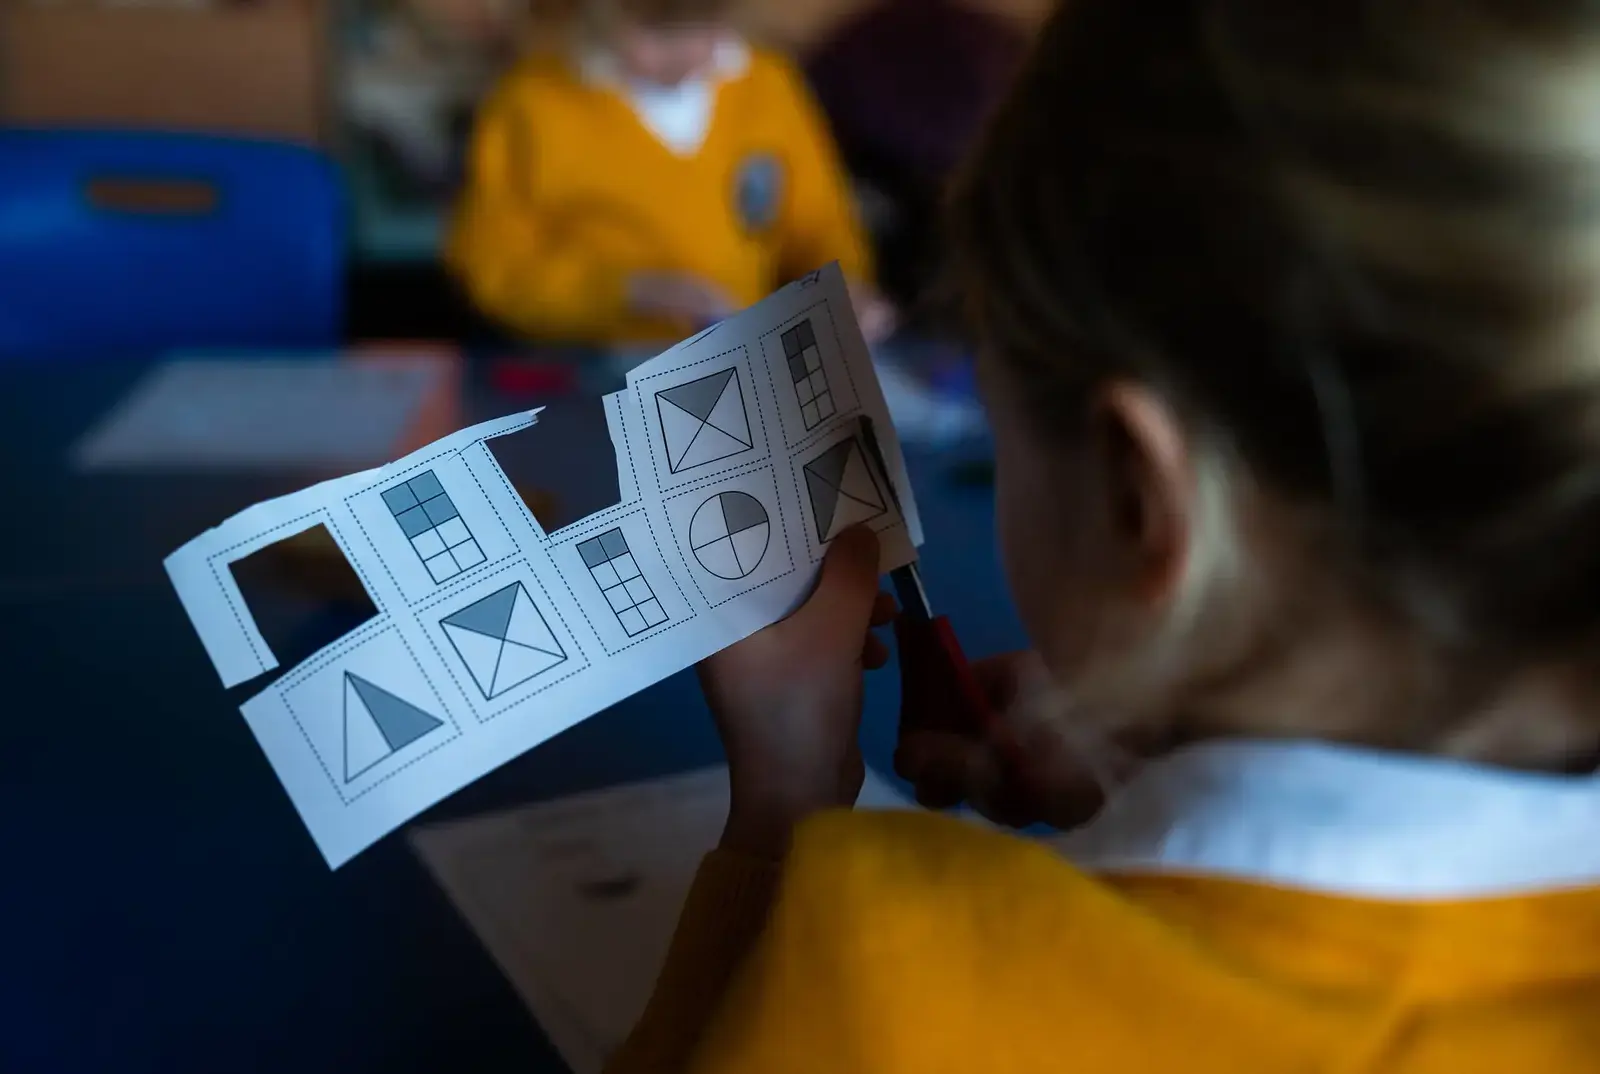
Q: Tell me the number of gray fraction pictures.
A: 8